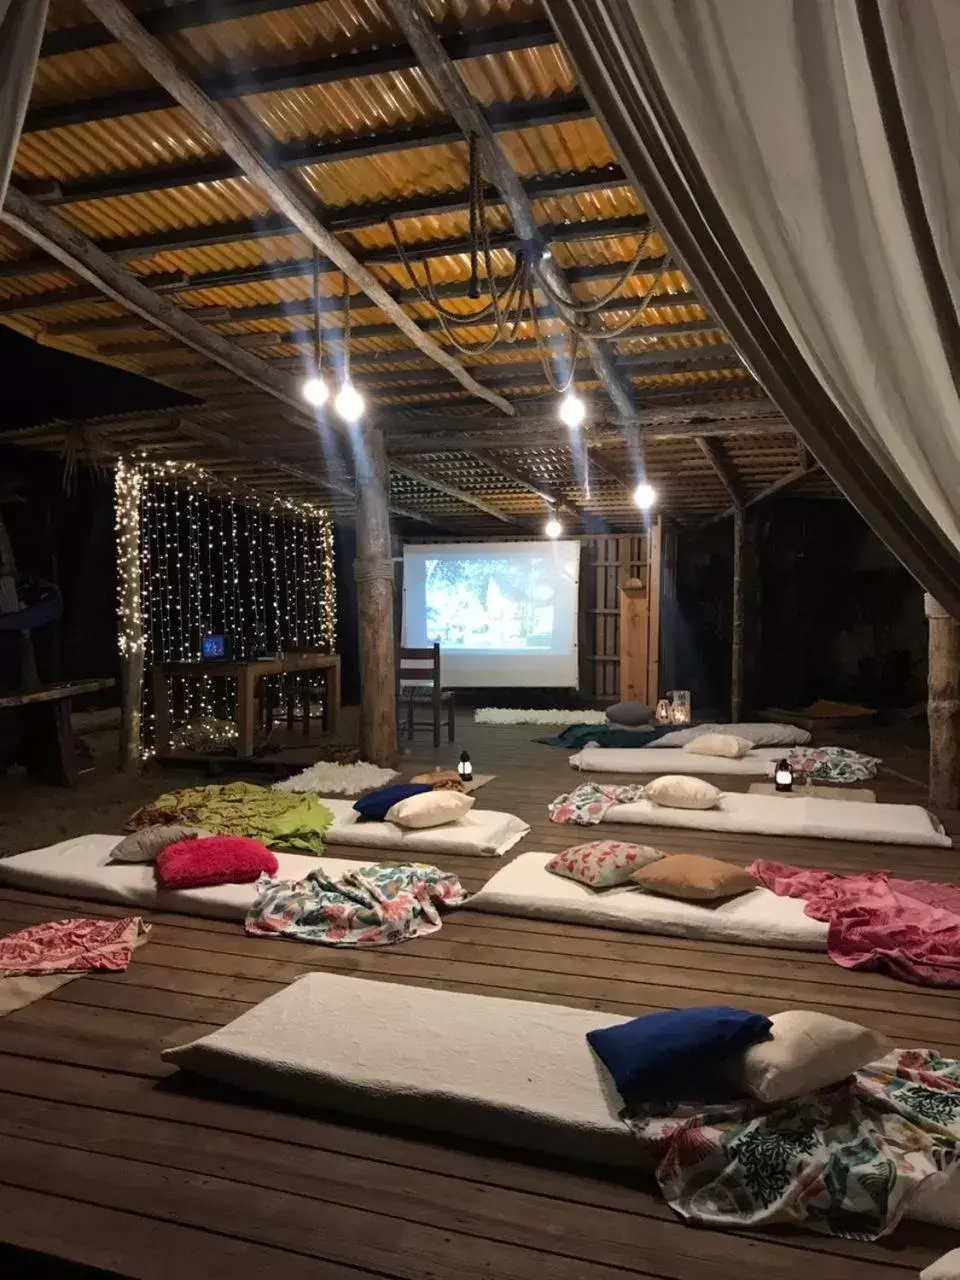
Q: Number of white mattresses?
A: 6